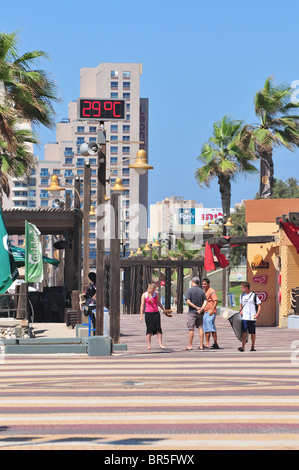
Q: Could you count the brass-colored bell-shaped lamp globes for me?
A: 11